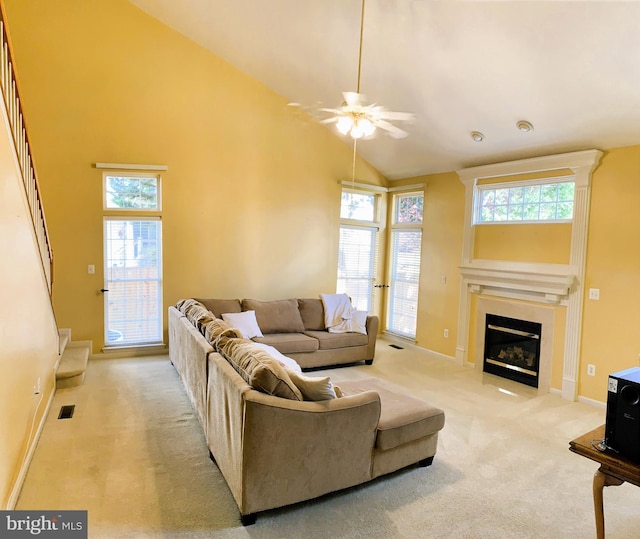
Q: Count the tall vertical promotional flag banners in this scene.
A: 0